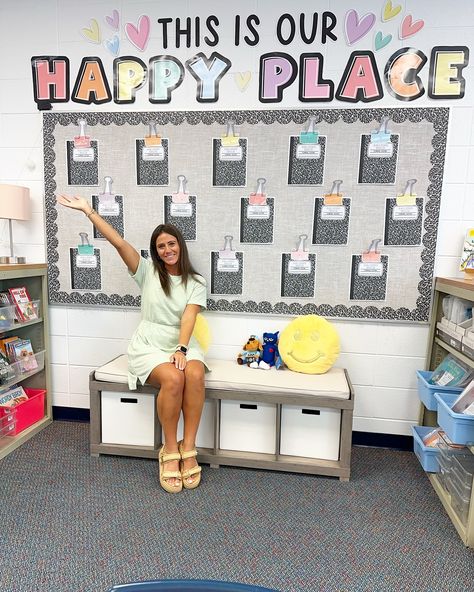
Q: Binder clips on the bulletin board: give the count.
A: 14